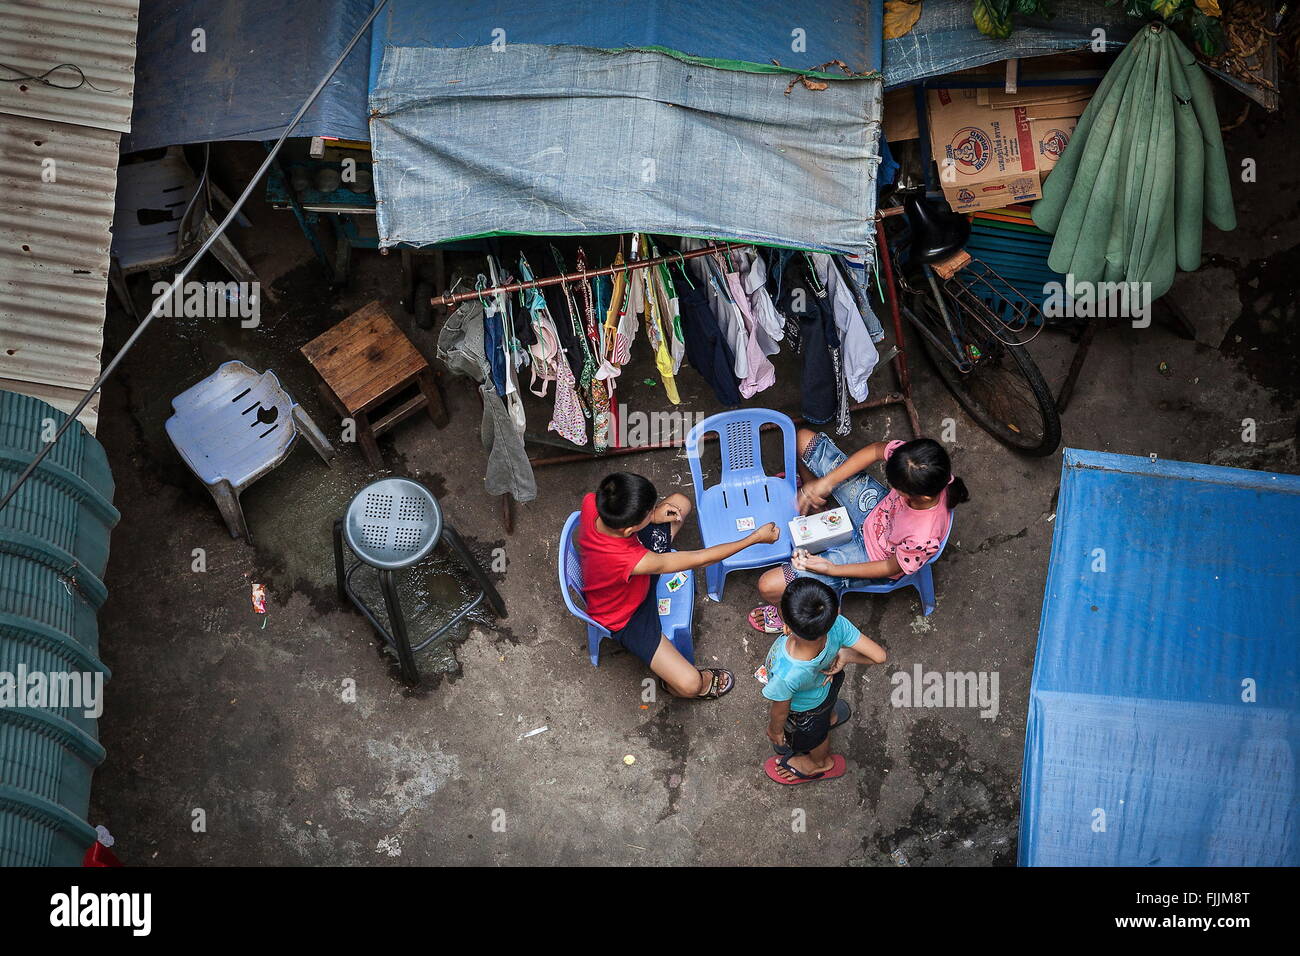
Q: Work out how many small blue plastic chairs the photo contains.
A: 3